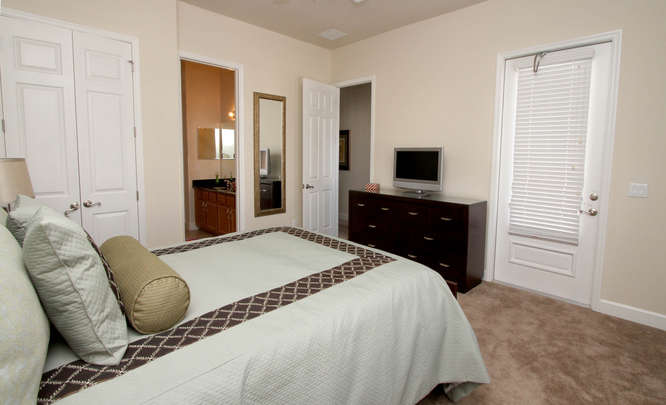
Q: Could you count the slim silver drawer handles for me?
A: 9